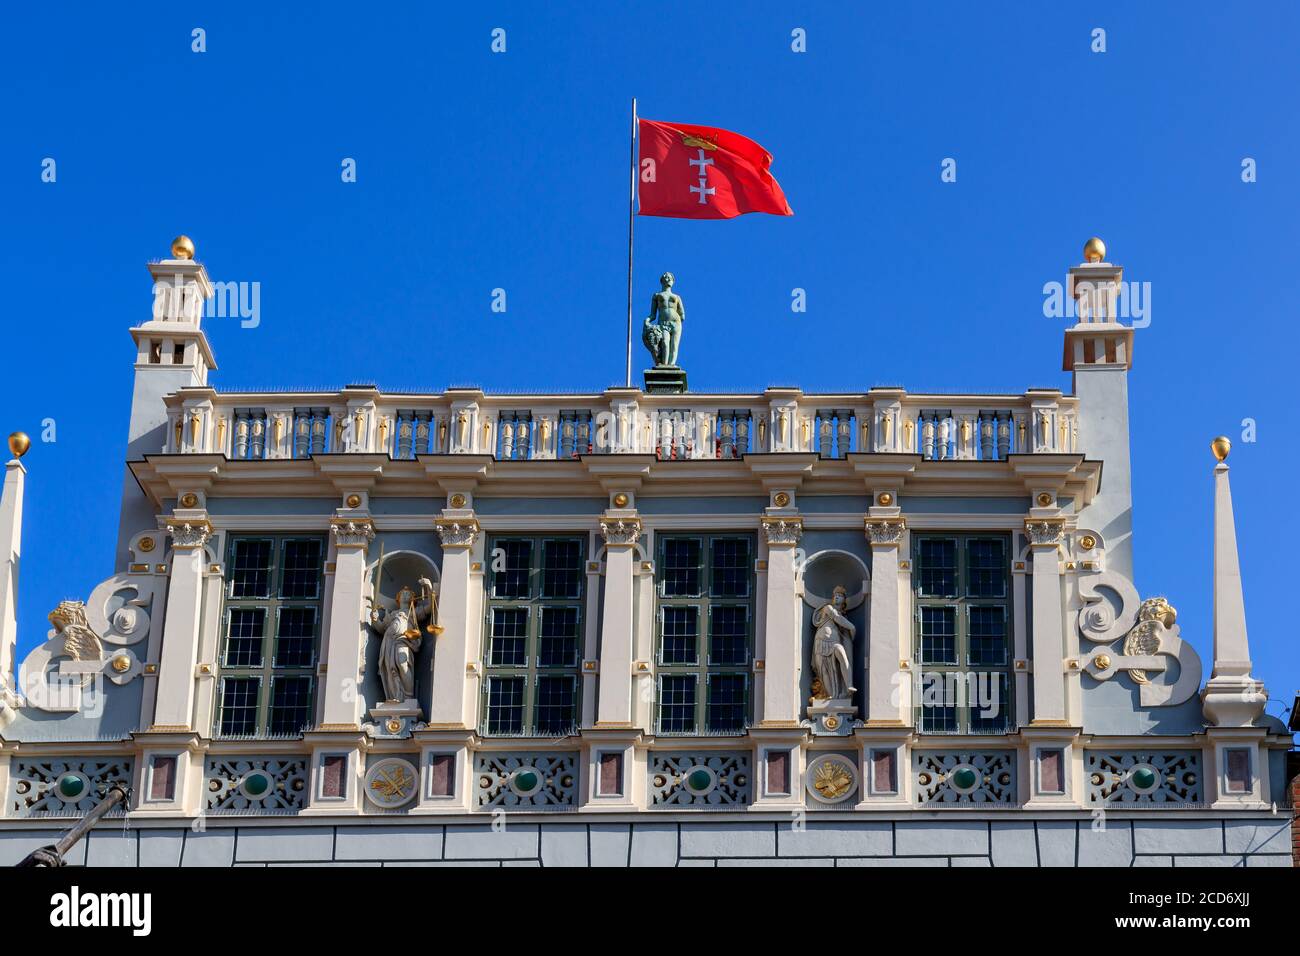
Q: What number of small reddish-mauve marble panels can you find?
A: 8